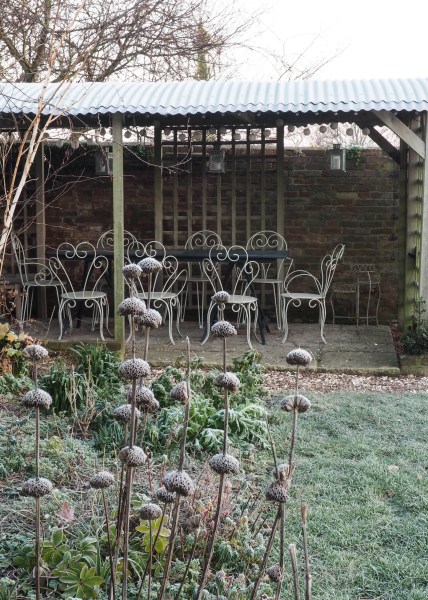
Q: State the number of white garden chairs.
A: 8